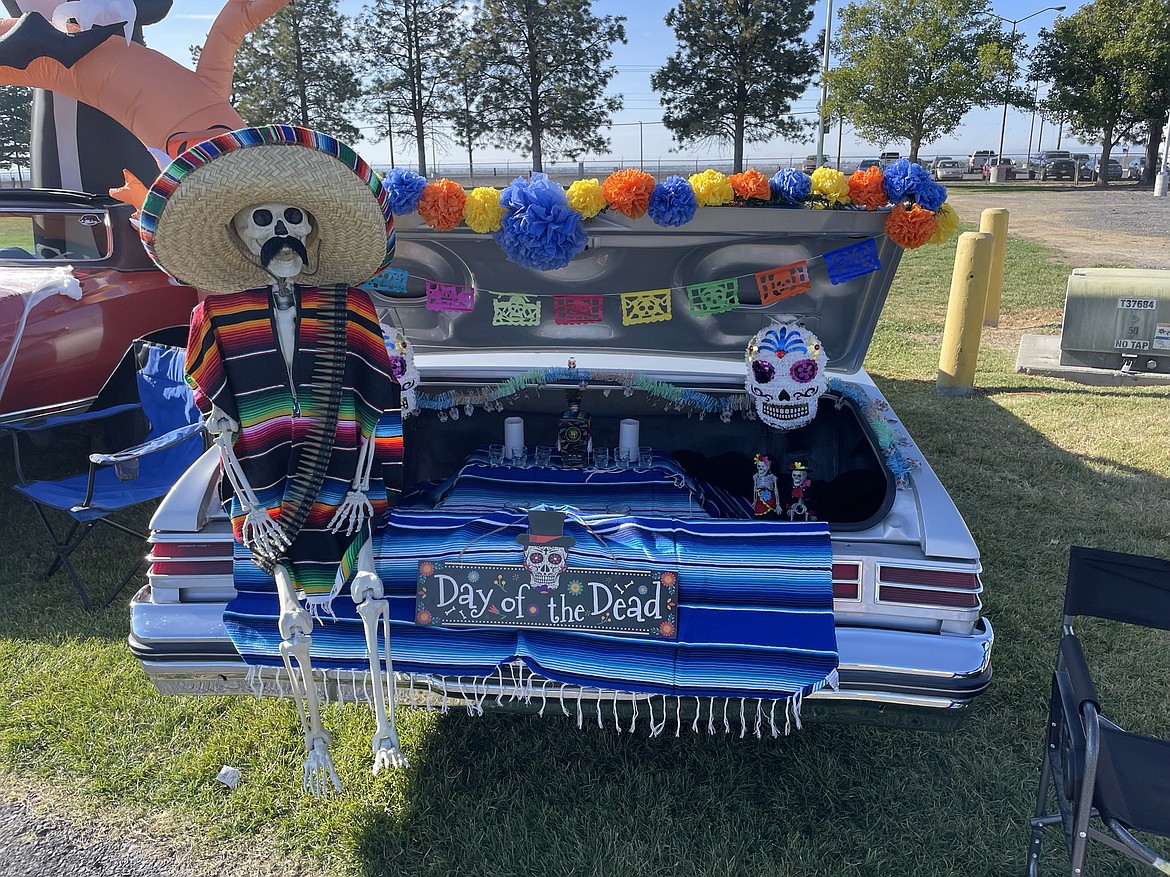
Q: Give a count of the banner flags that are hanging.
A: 8